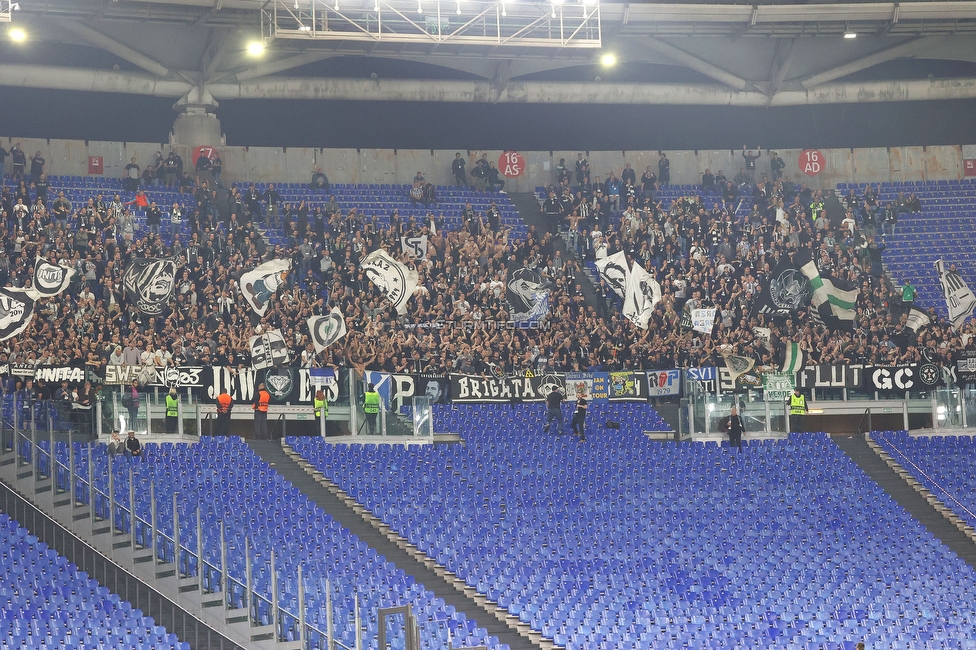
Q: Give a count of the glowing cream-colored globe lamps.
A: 3